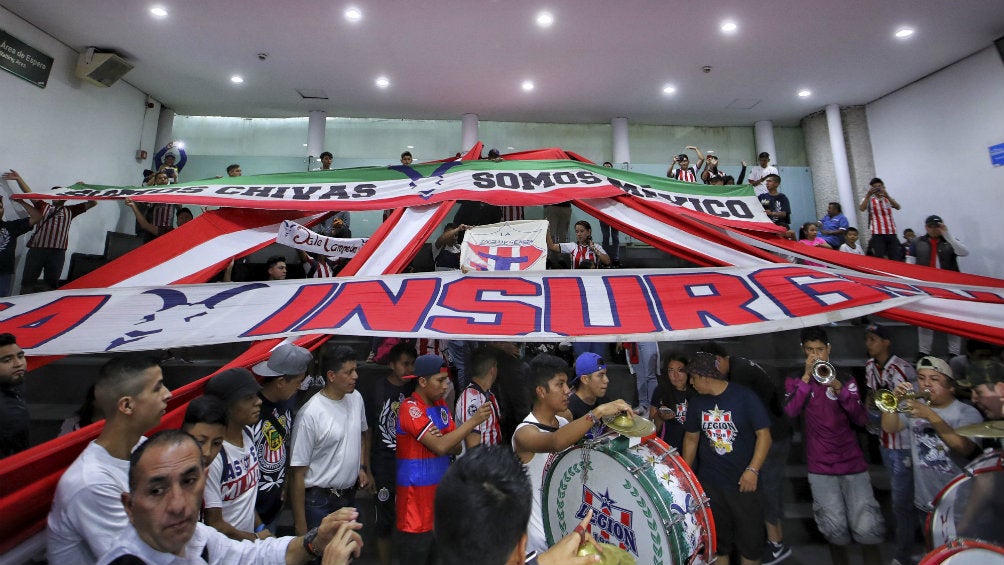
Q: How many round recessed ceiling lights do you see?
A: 10